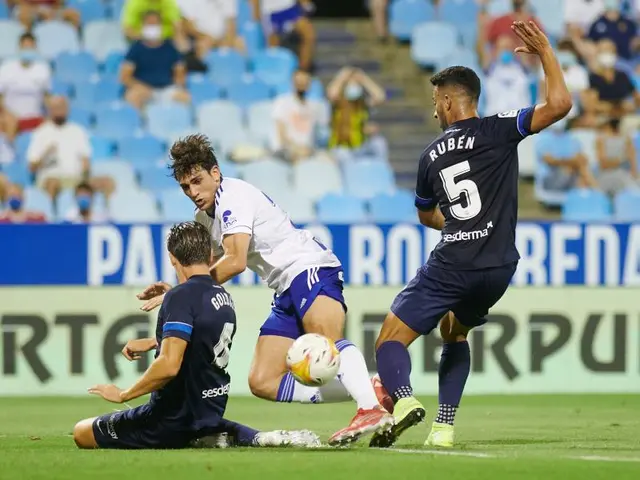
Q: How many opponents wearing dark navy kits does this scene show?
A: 2